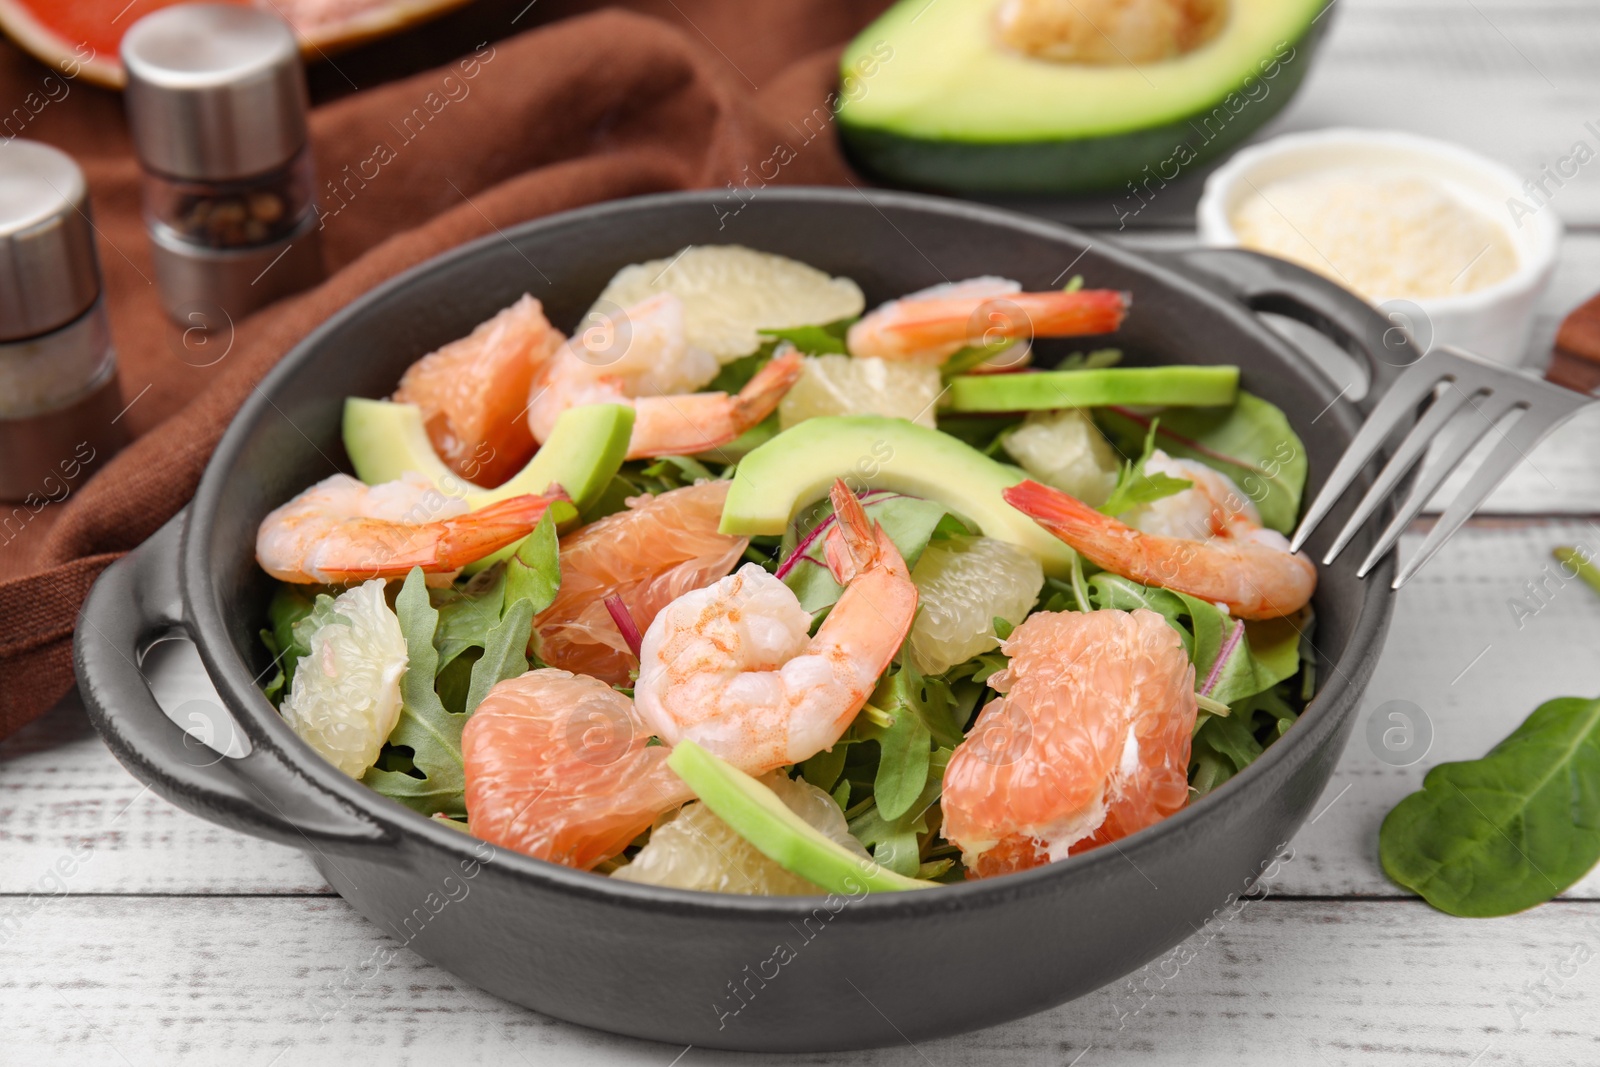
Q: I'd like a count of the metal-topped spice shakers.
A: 2